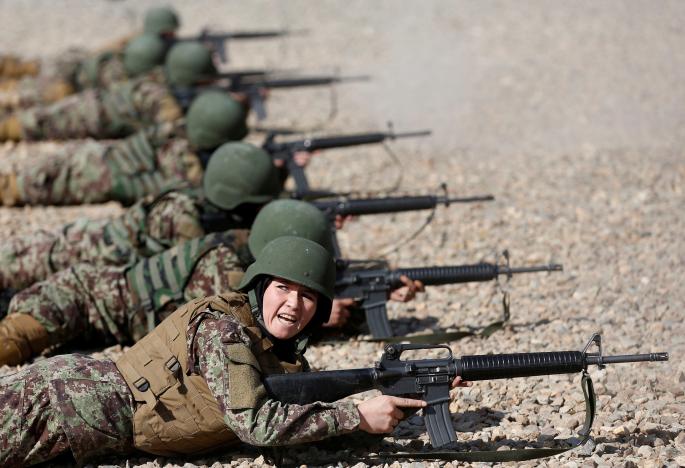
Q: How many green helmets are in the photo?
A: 7